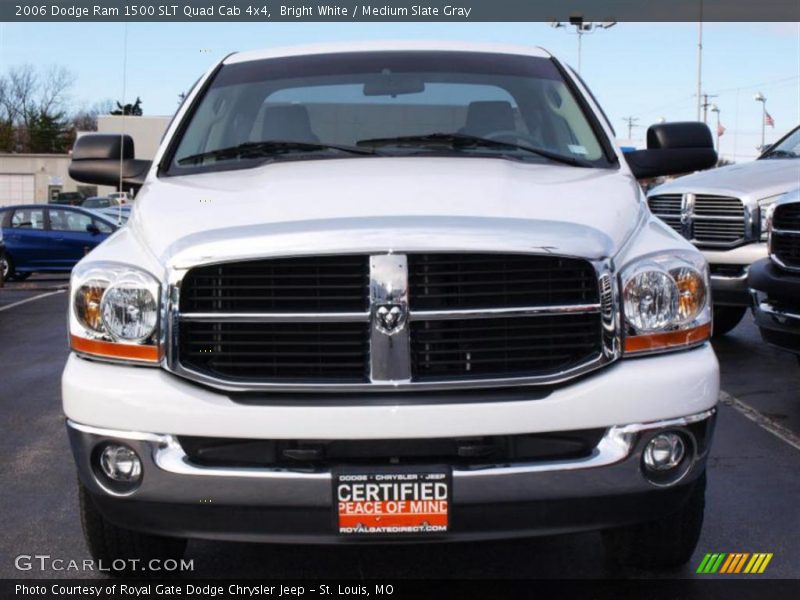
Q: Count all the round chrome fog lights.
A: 2